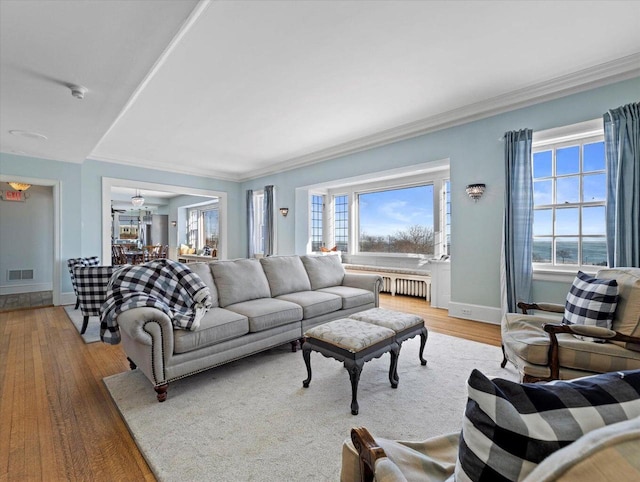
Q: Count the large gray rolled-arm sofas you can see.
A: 1